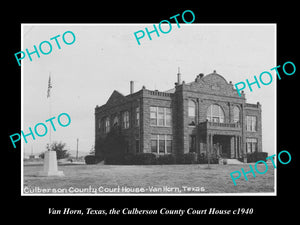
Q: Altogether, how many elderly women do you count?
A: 0